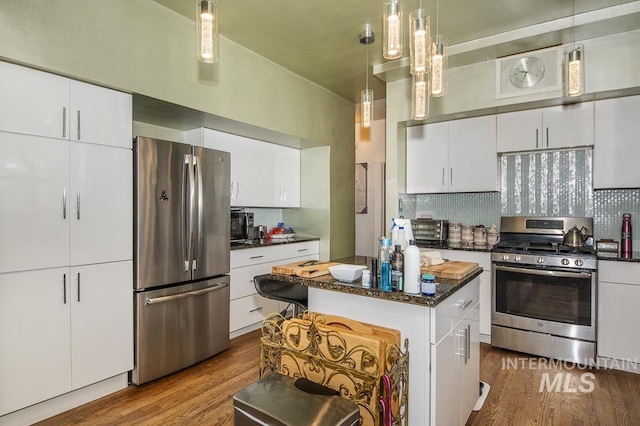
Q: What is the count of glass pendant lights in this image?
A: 7